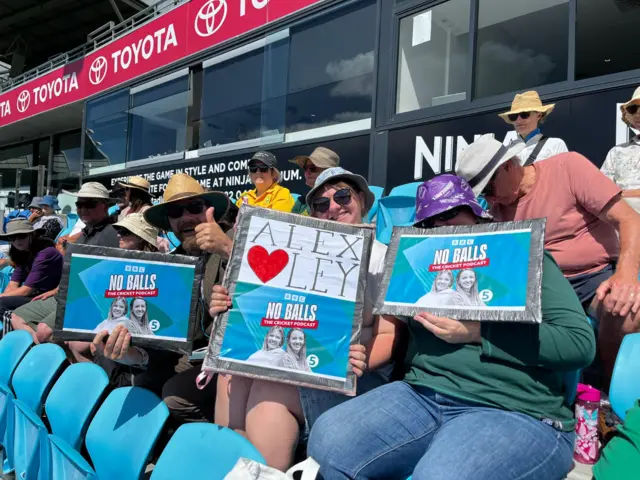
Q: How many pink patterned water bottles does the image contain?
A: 1